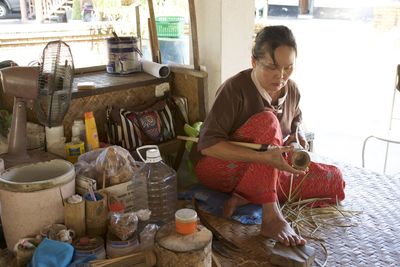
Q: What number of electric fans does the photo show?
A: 1